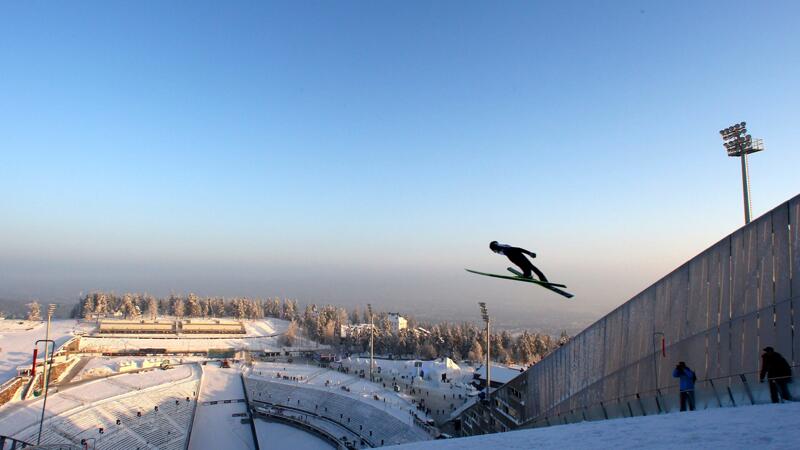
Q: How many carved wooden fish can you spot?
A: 0